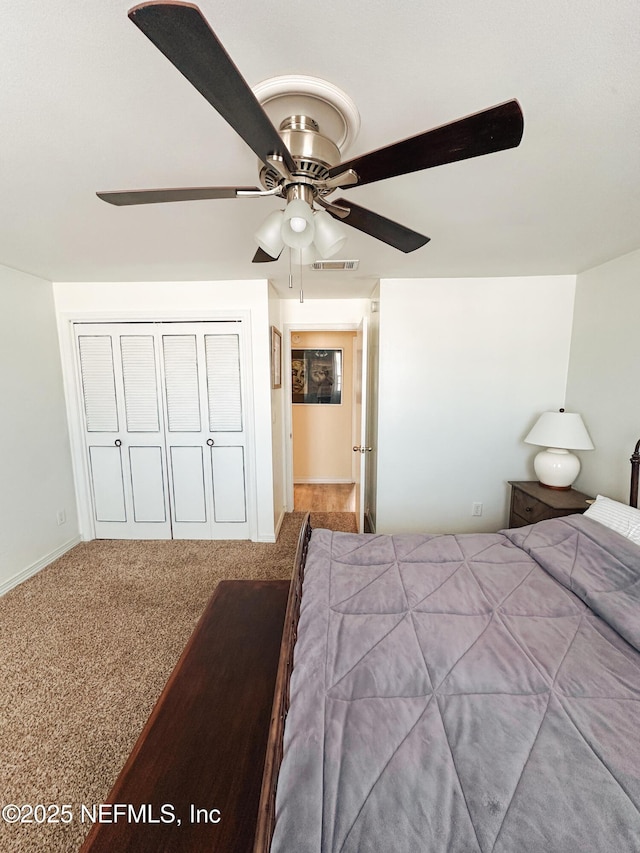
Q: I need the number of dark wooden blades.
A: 5